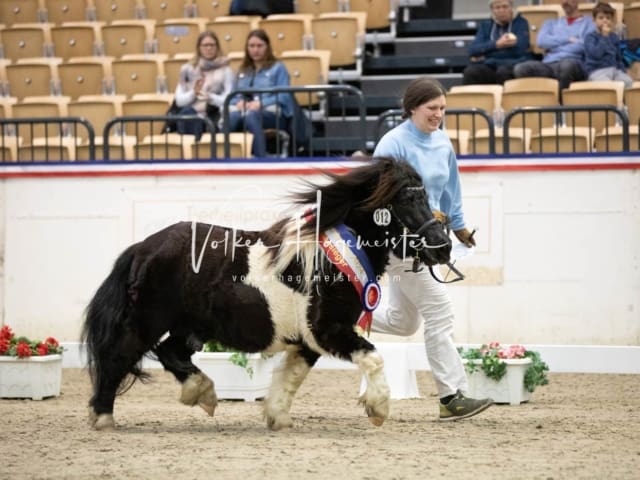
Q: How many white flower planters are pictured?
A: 3